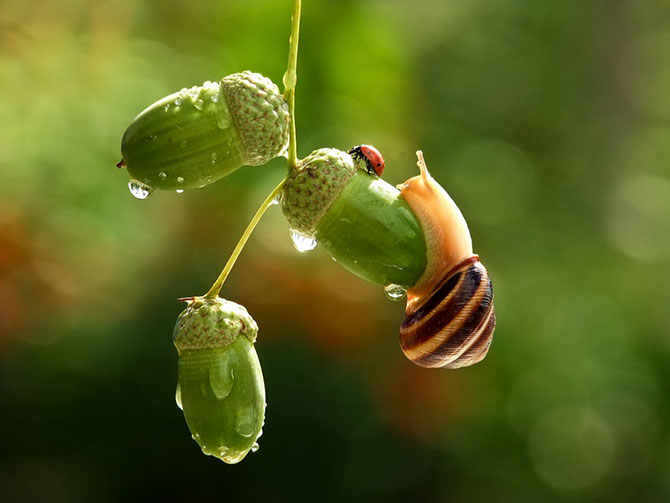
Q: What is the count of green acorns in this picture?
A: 3